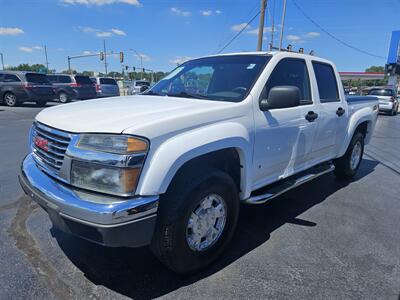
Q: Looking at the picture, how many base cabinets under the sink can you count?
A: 0